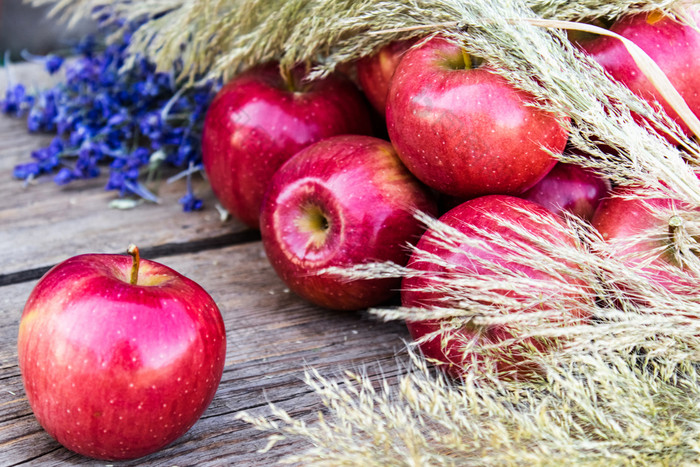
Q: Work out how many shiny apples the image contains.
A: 9